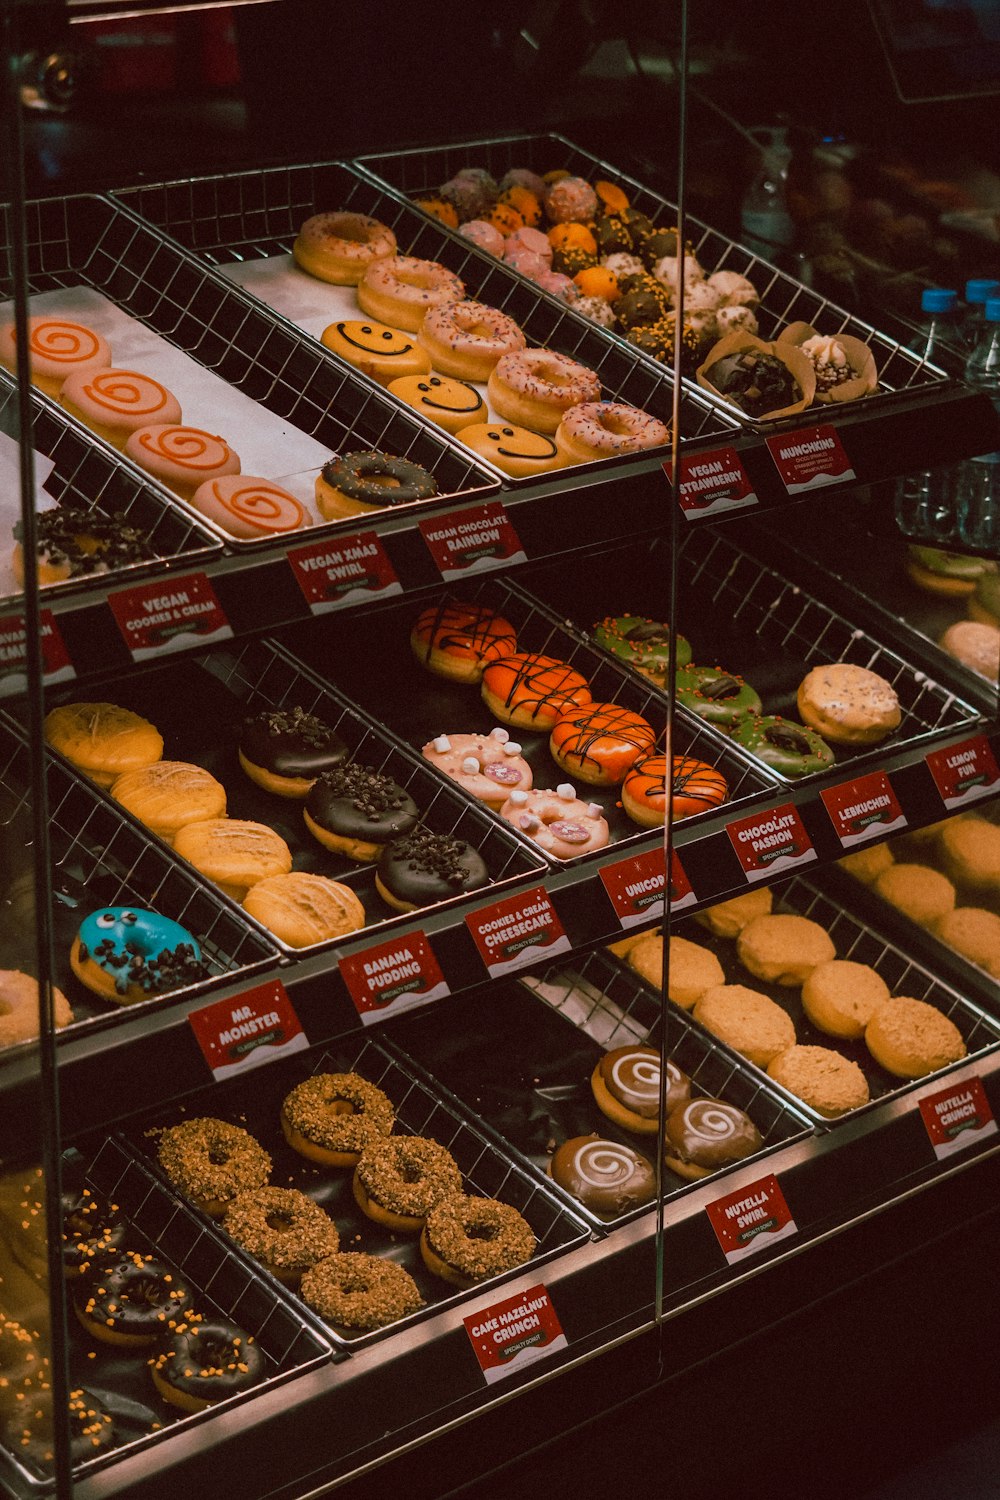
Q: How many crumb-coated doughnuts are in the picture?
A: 6